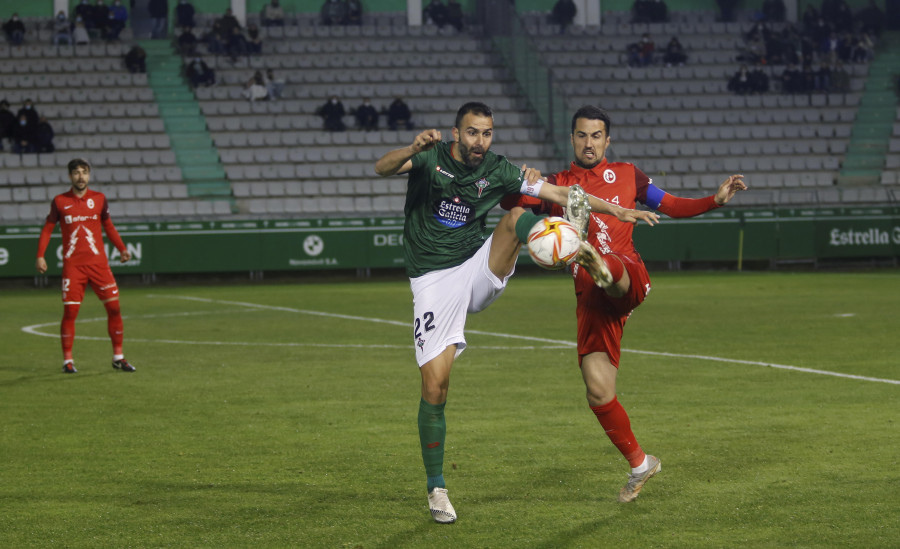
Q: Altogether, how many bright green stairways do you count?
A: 2